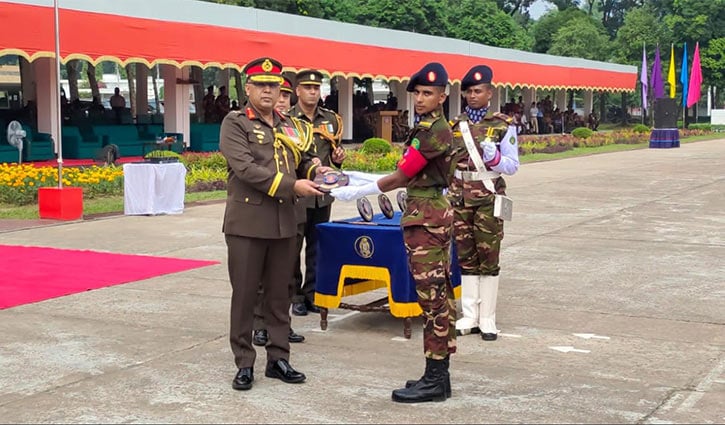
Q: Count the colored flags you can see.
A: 5